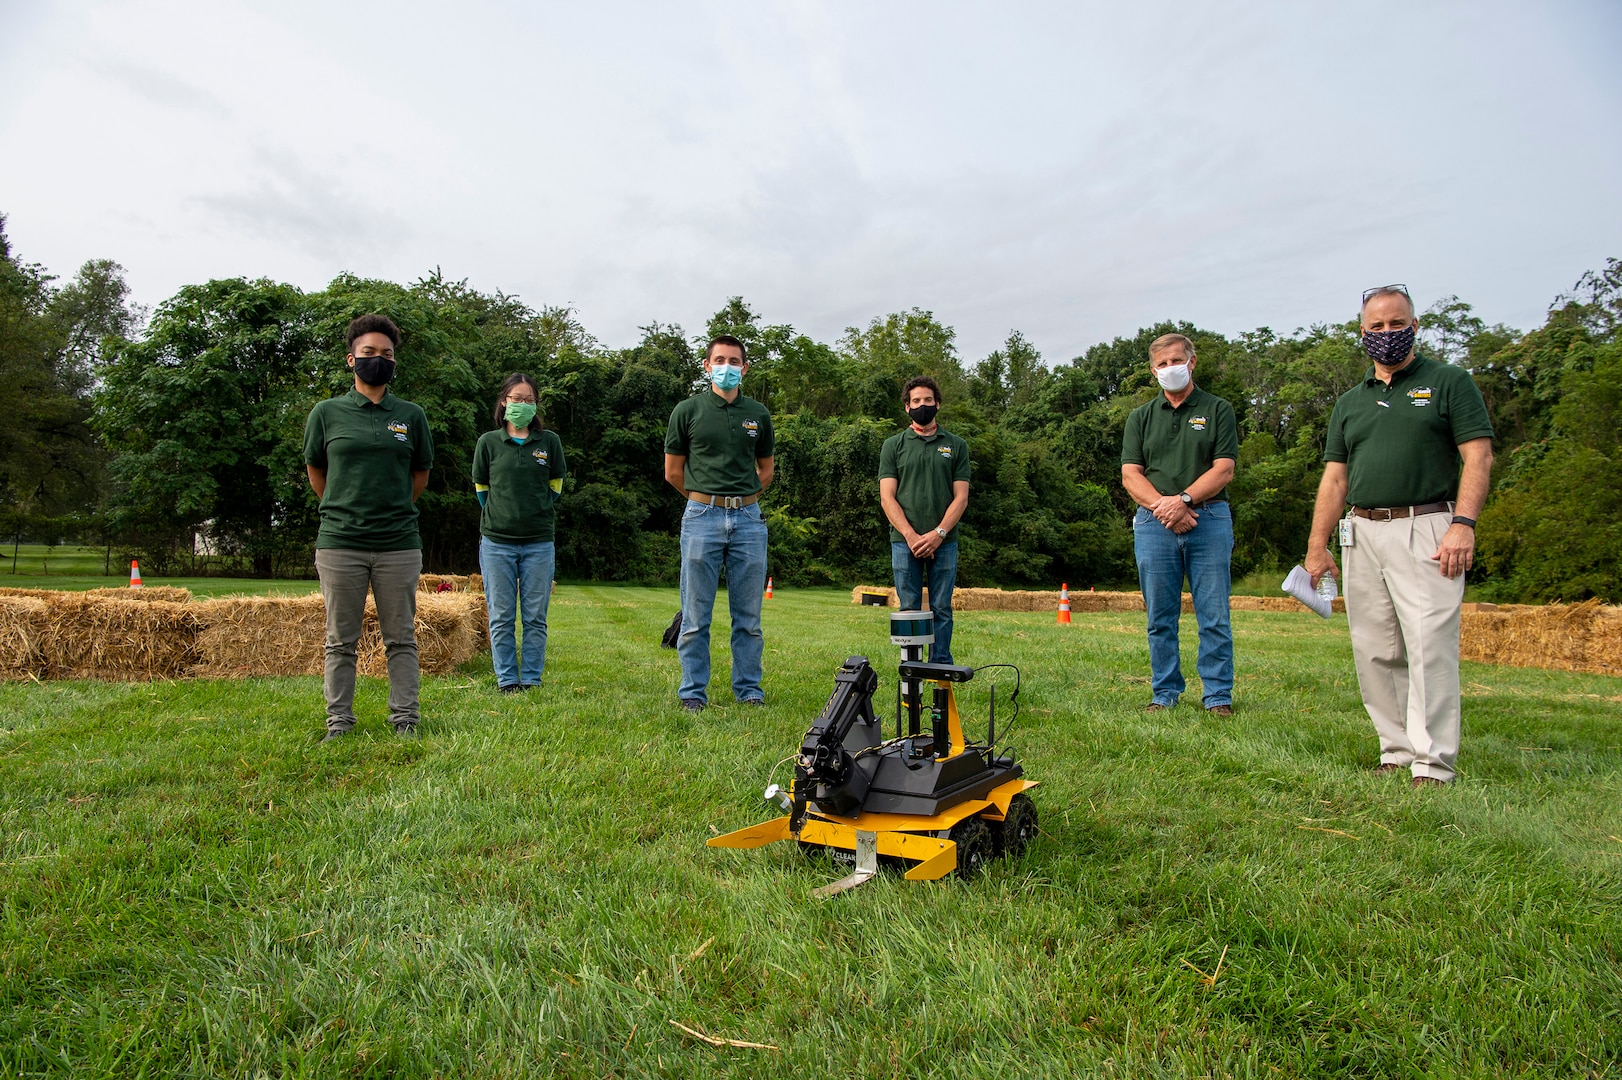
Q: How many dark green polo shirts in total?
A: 6